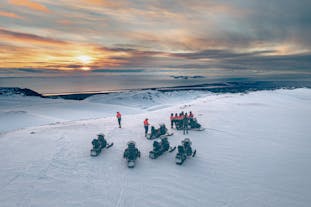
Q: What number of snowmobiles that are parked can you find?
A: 6